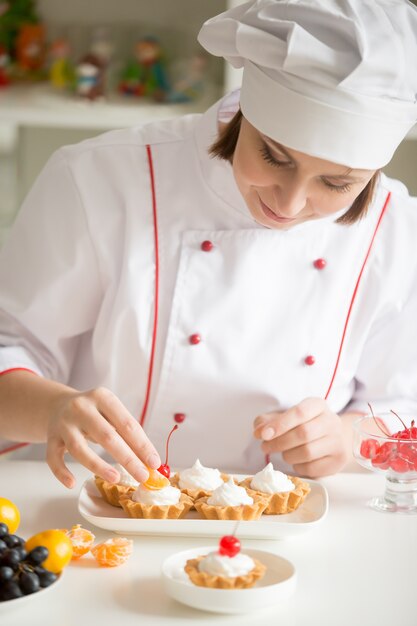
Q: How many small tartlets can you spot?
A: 6